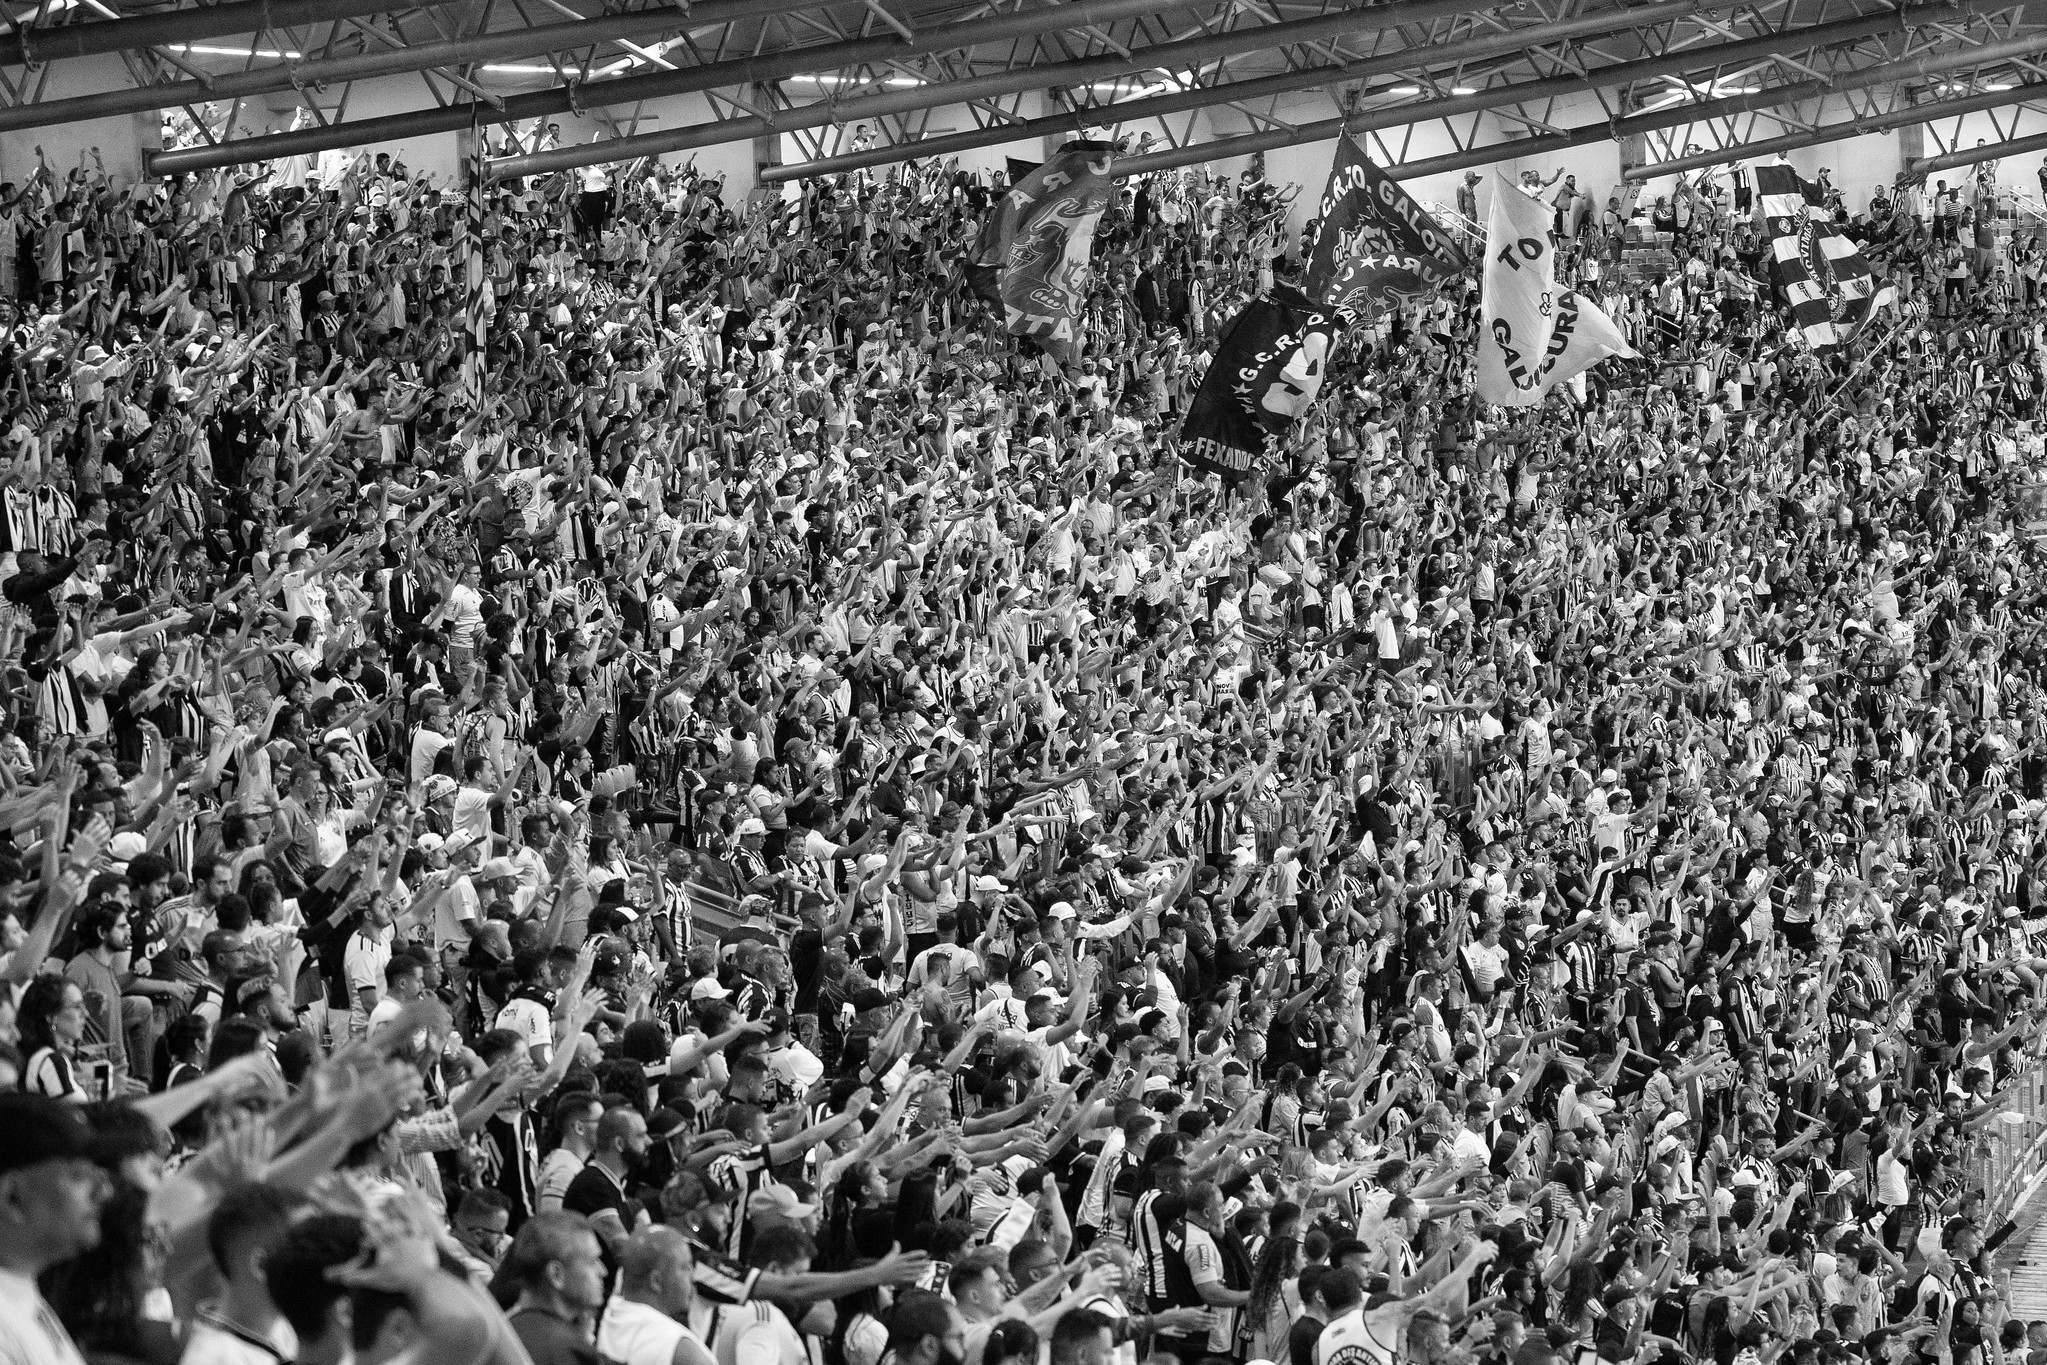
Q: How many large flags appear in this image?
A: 5